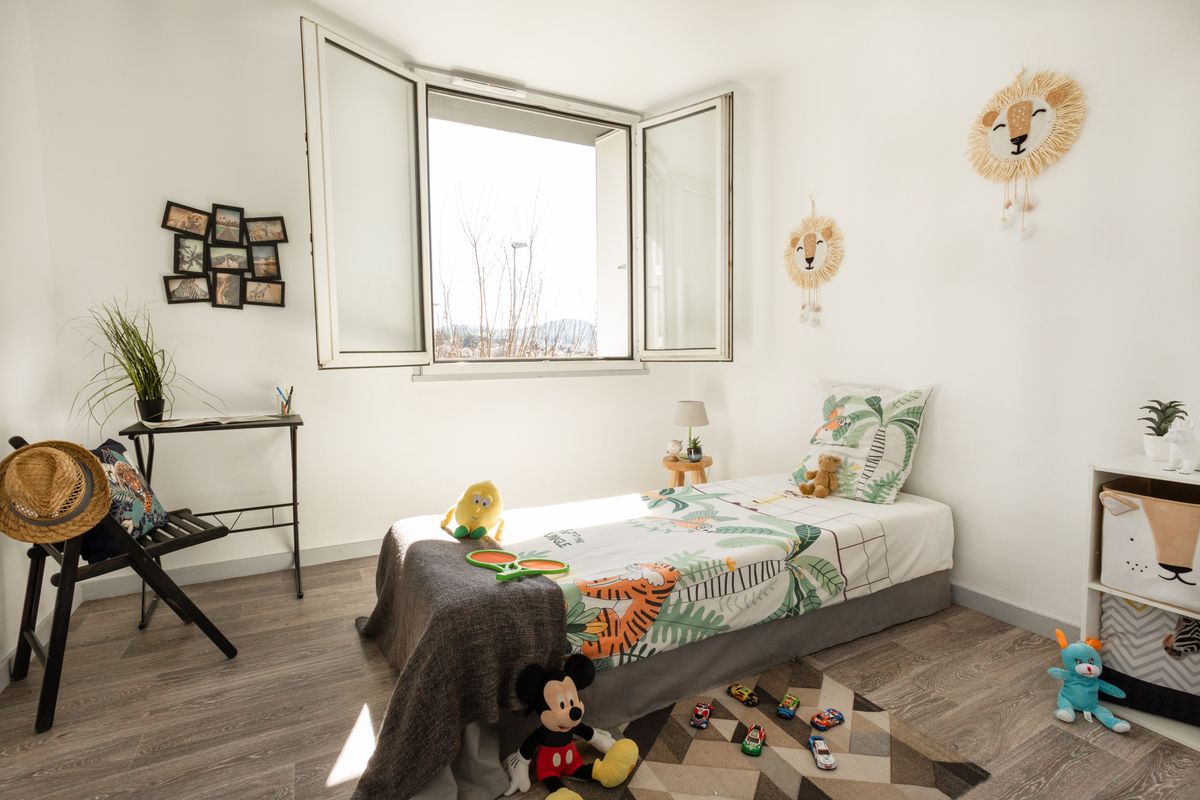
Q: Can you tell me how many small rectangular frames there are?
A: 9